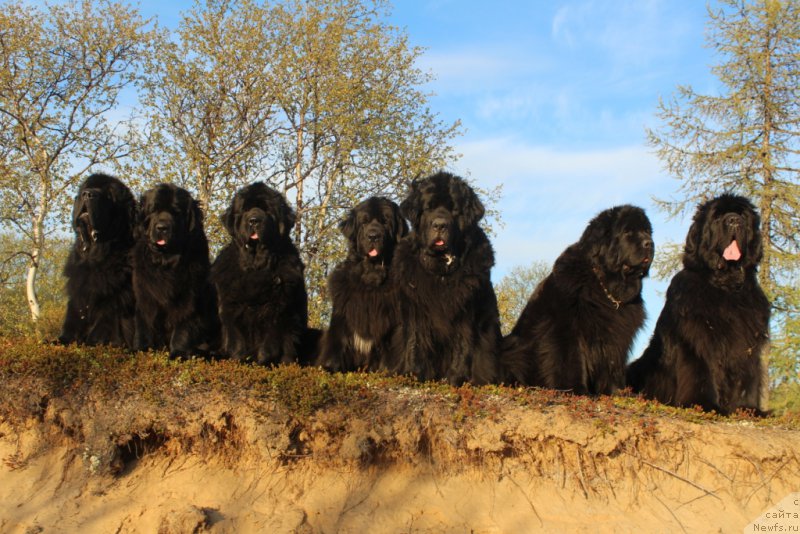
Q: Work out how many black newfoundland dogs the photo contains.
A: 7